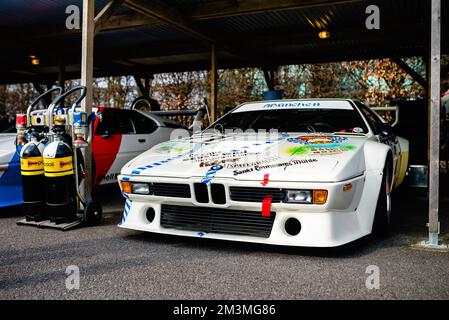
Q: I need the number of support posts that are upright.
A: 3